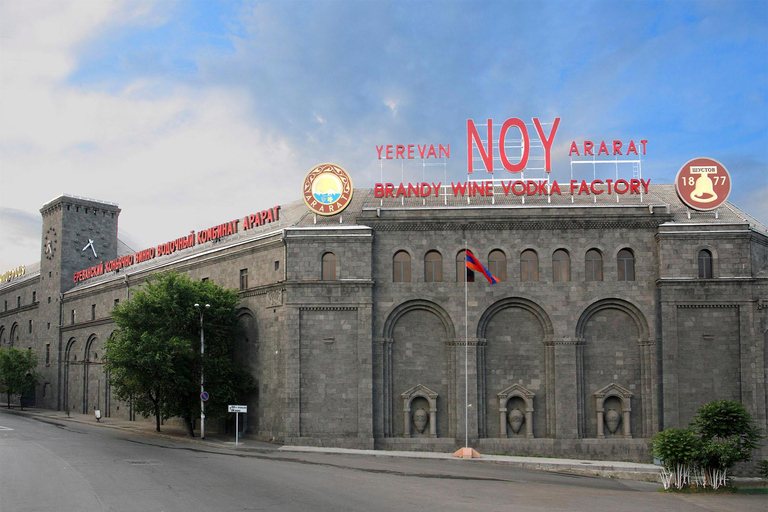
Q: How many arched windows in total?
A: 10